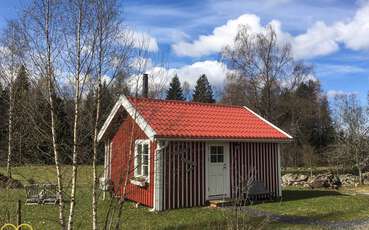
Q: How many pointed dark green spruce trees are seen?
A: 2